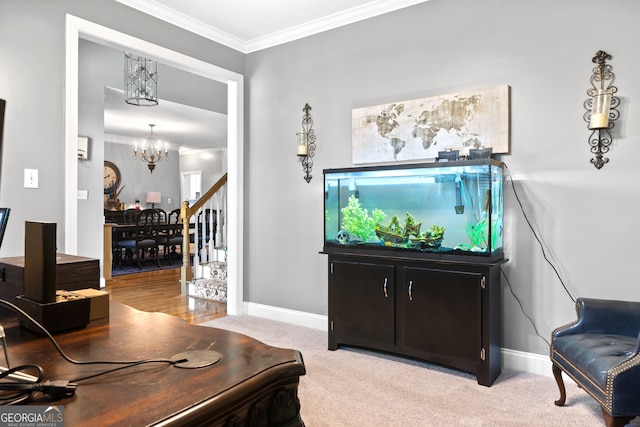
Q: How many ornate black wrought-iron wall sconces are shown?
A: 2